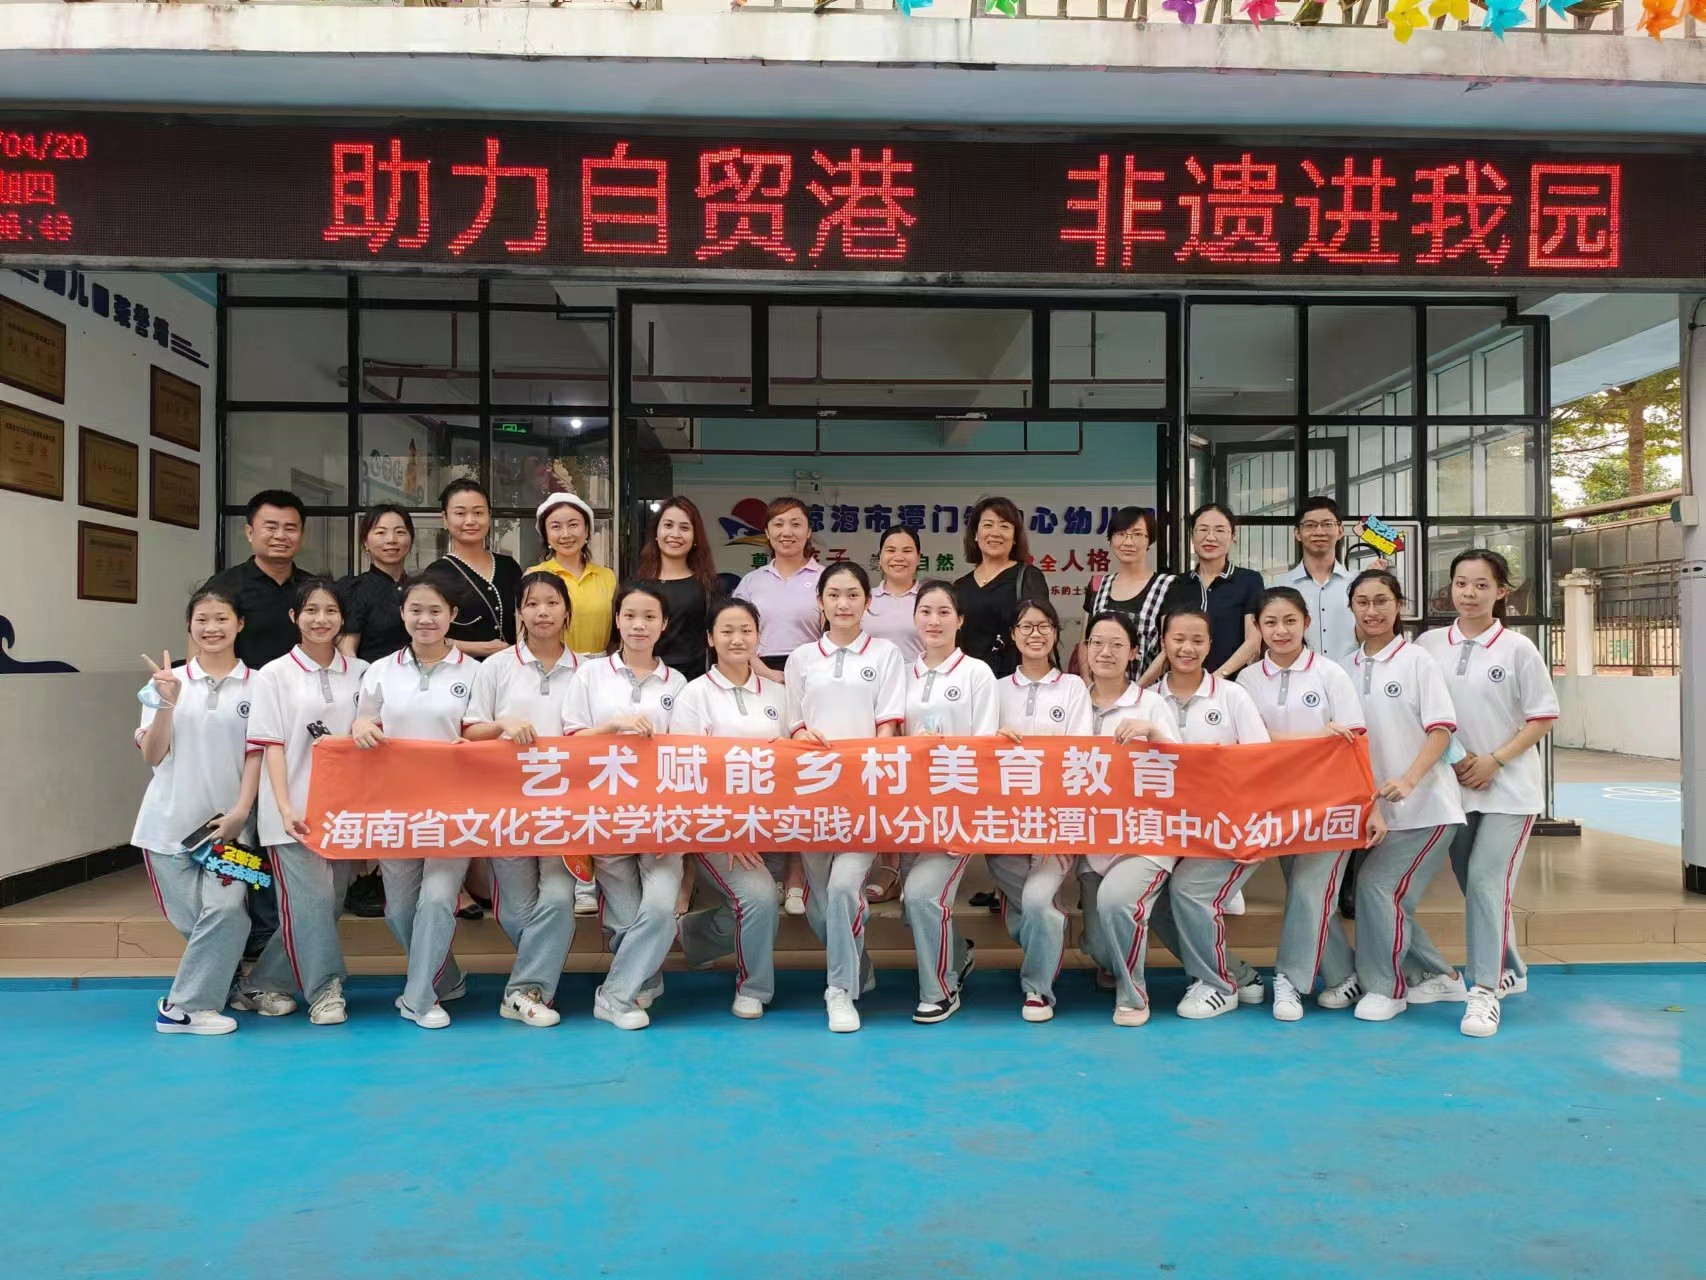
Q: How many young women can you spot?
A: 14